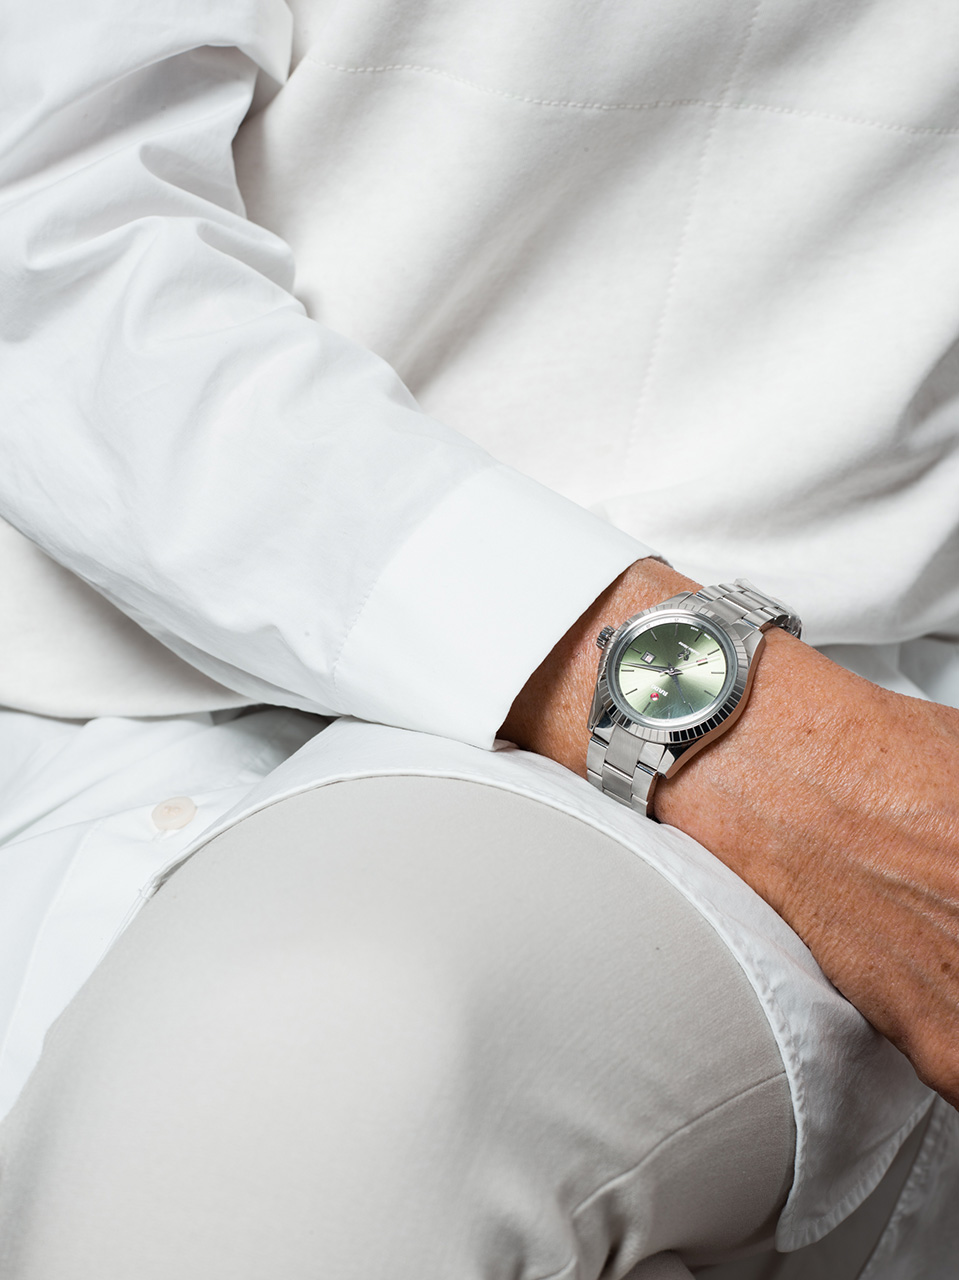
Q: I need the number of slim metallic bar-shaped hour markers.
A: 12